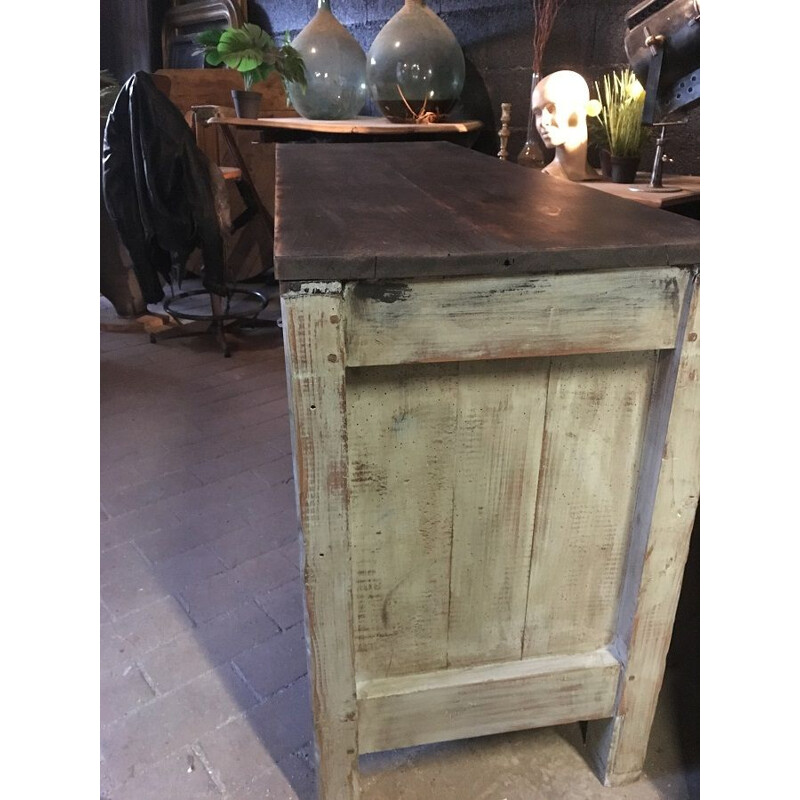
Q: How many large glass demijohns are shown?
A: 2